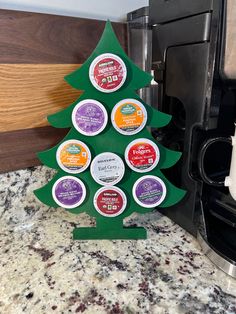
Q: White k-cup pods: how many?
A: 1